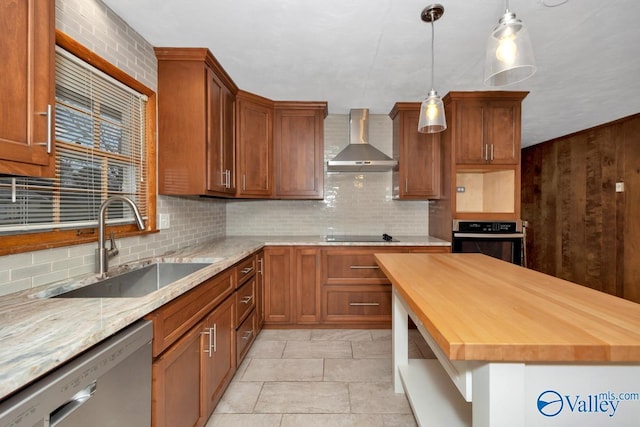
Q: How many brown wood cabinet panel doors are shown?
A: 13